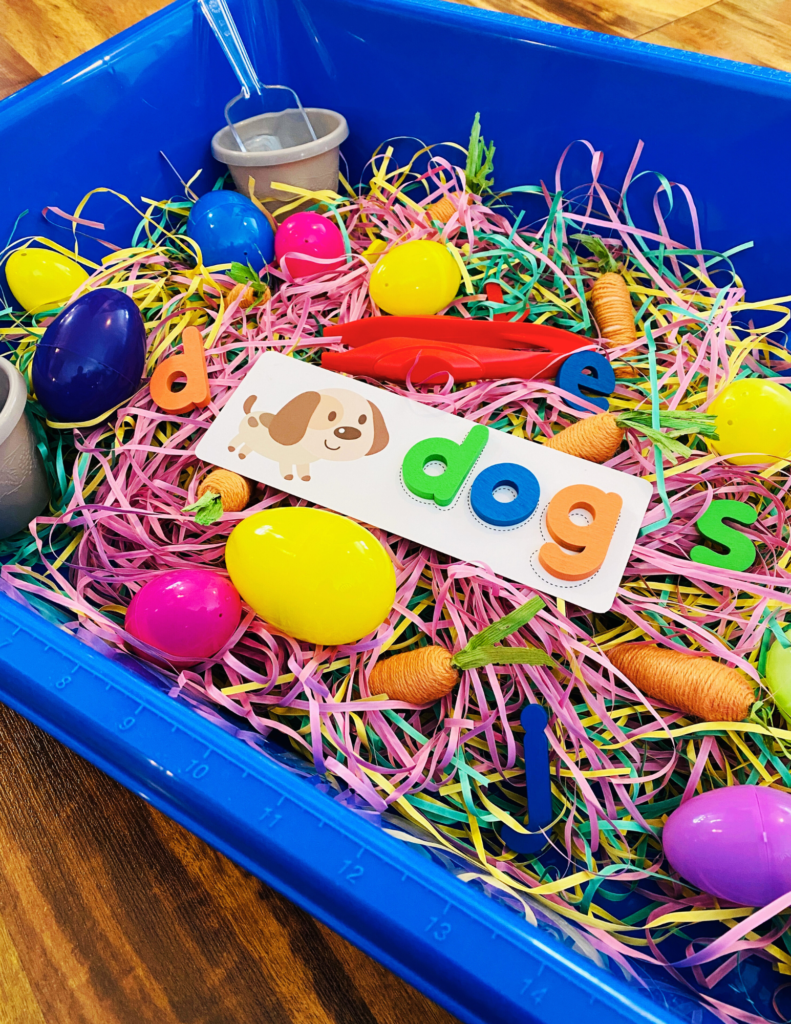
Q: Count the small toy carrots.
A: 7